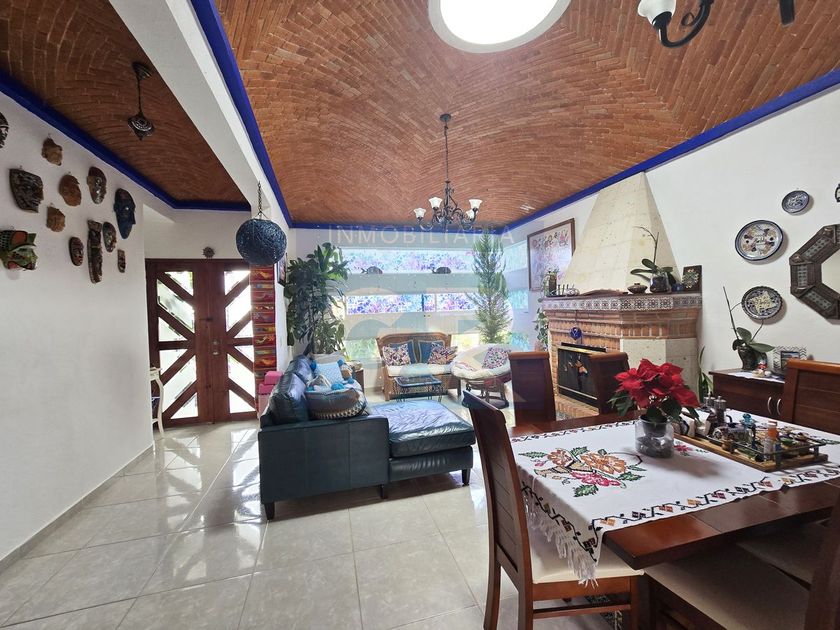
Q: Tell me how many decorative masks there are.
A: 12